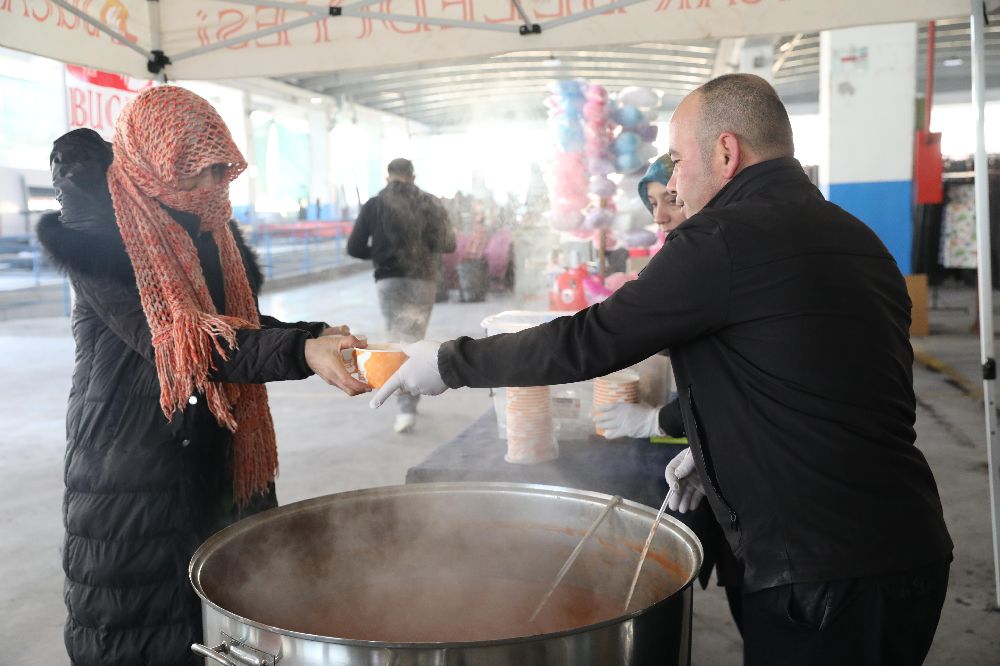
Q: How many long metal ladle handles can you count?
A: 2